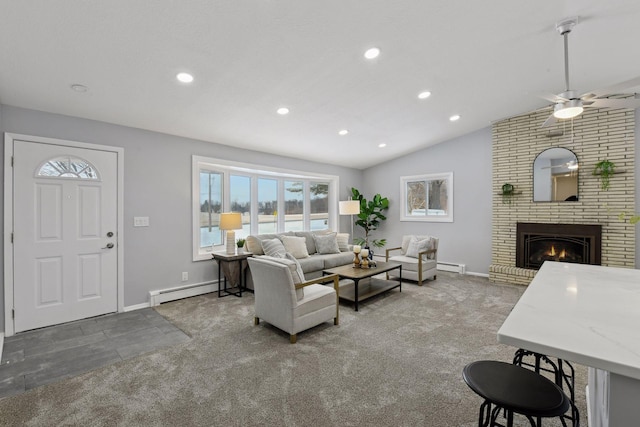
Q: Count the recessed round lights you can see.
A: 7